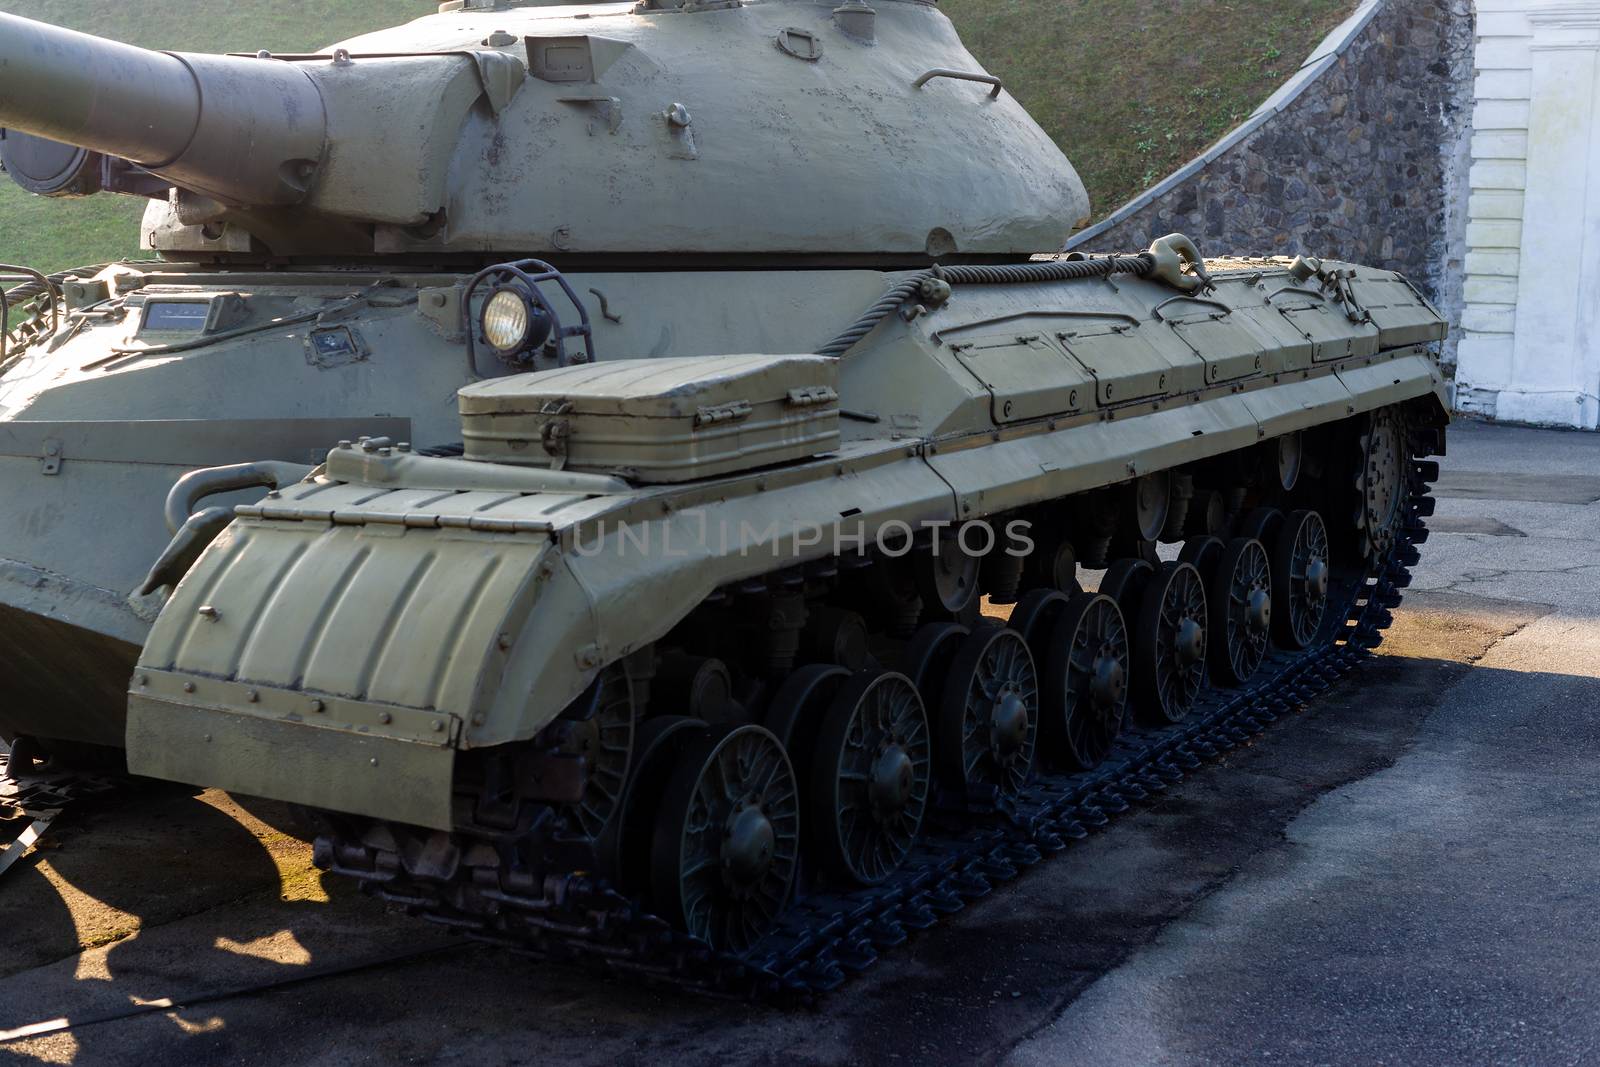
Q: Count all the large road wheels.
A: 7